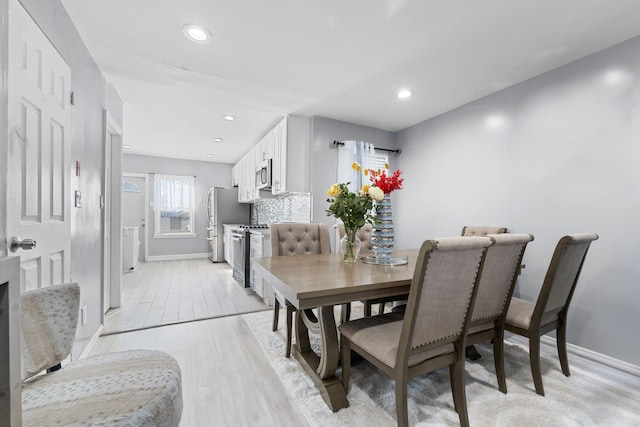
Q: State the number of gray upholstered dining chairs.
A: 6